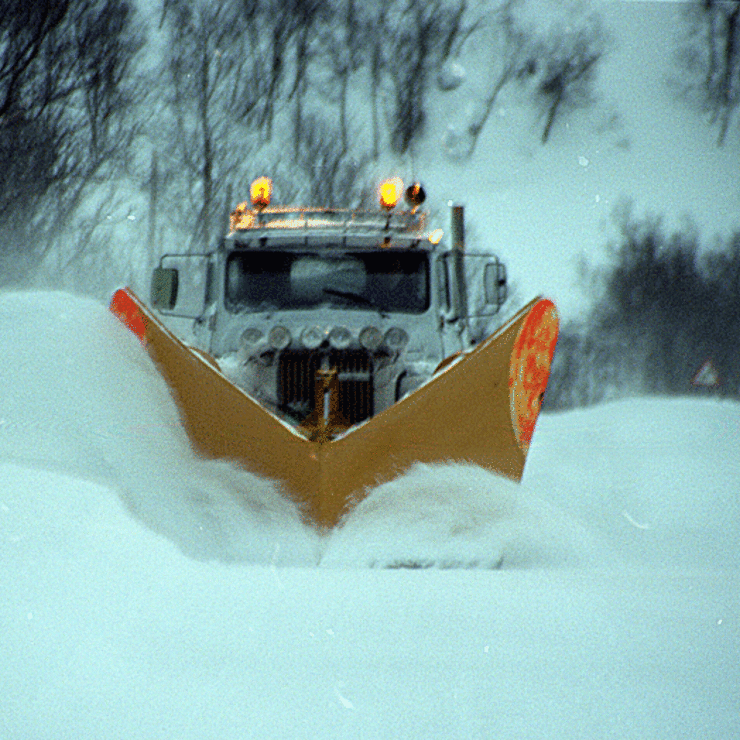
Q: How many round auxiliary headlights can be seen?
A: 6